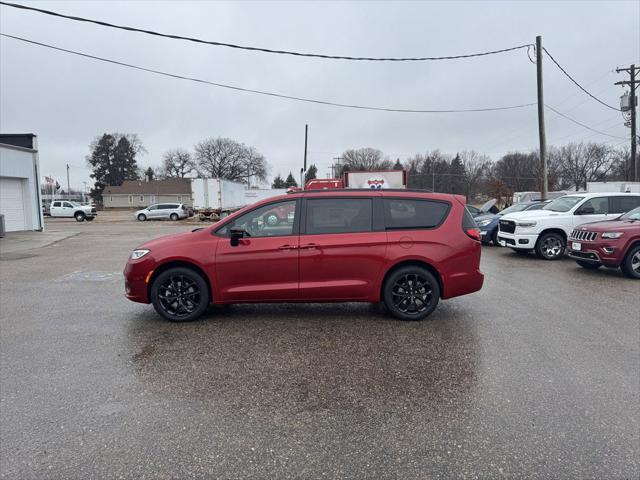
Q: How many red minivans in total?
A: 1